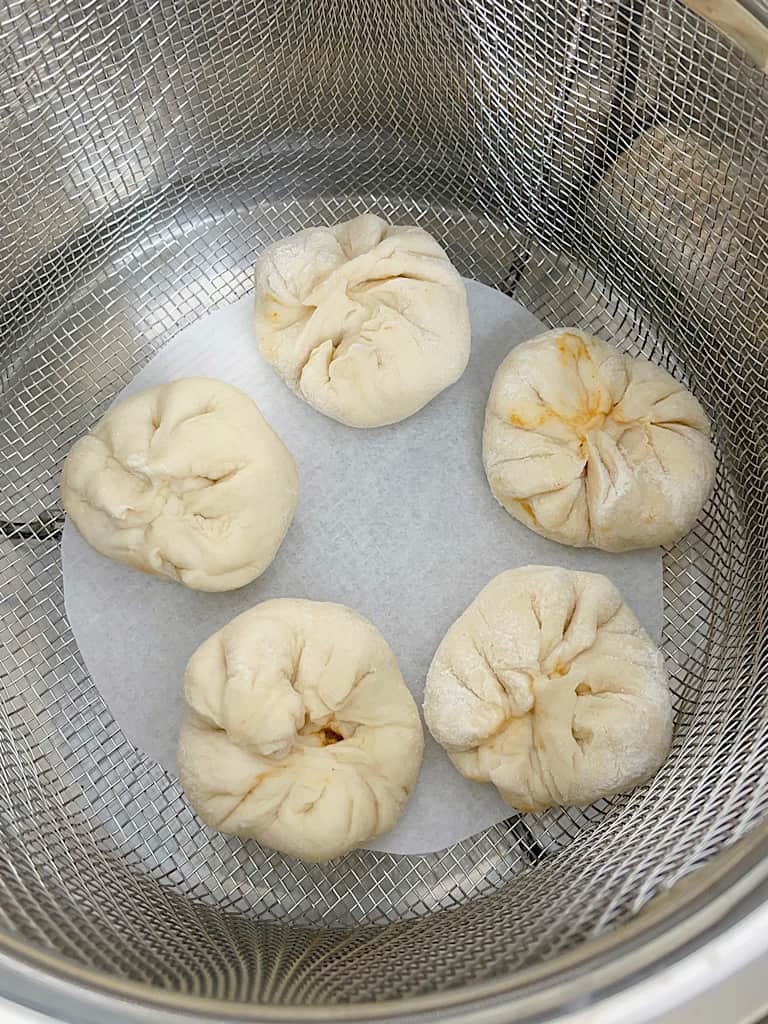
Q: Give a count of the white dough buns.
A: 5